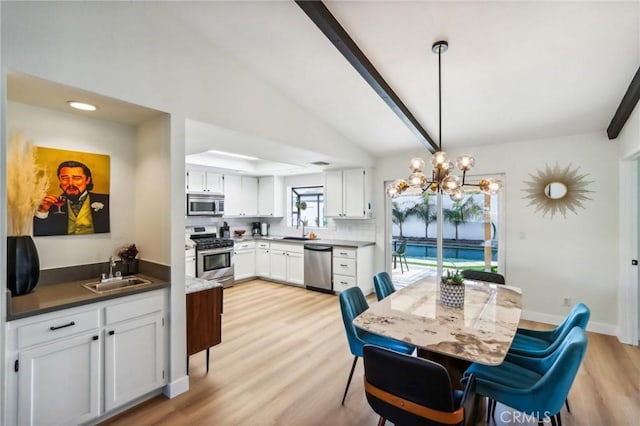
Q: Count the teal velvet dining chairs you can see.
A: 4